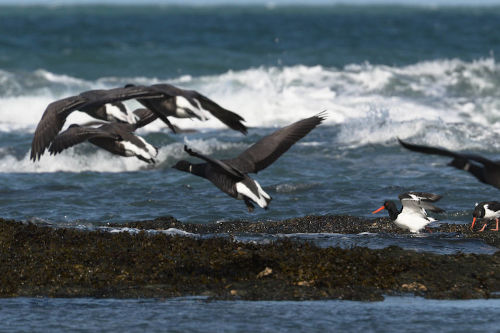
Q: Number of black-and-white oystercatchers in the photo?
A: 2